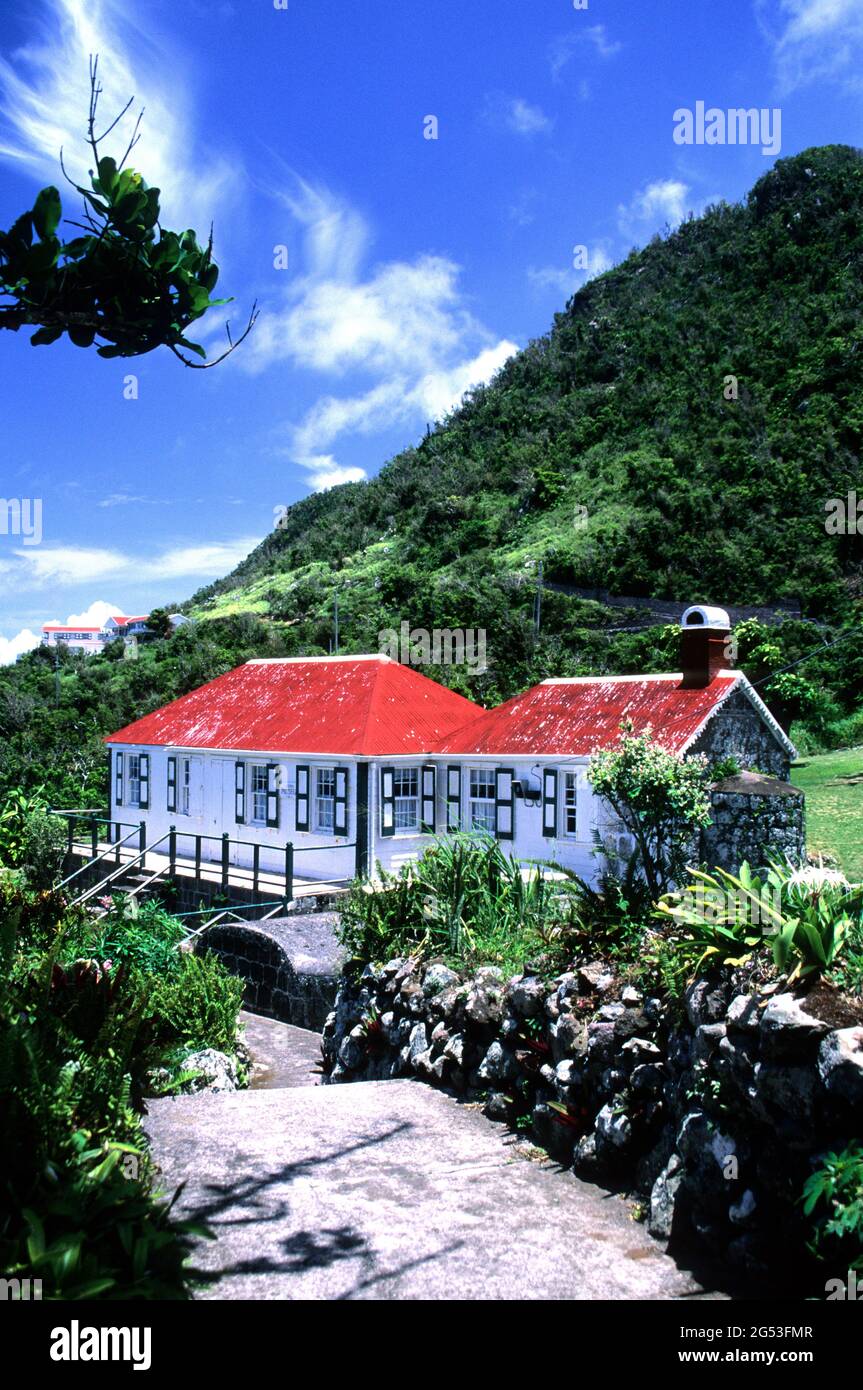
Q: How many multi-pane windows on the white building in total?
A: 7